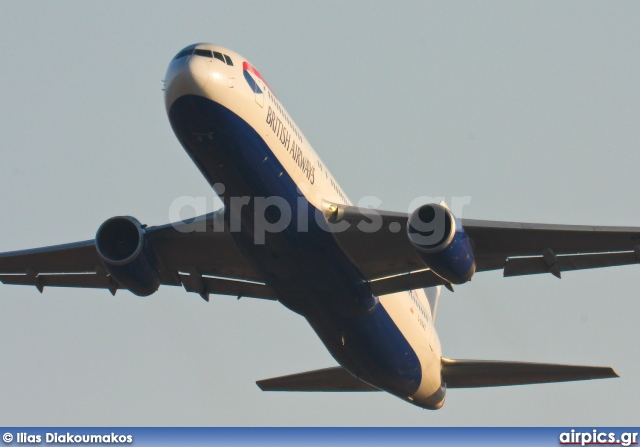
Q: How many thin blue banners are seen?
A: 1